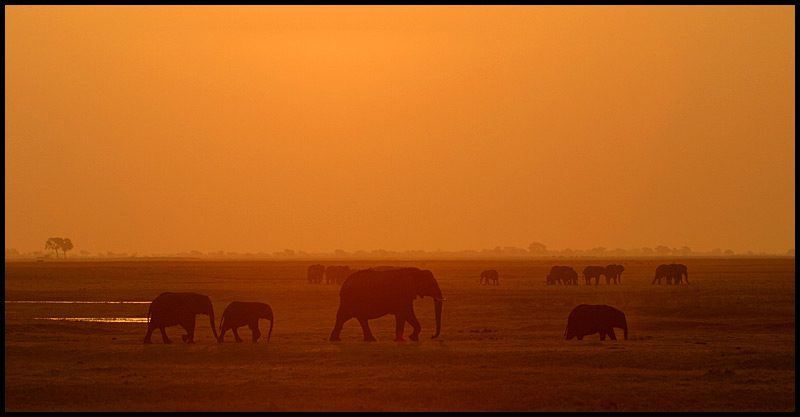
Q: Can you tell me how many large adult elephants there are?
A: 1